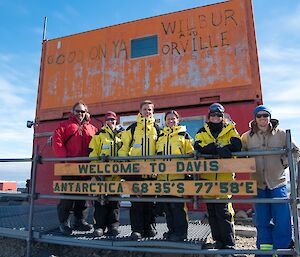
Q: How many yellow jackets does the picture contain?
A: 4